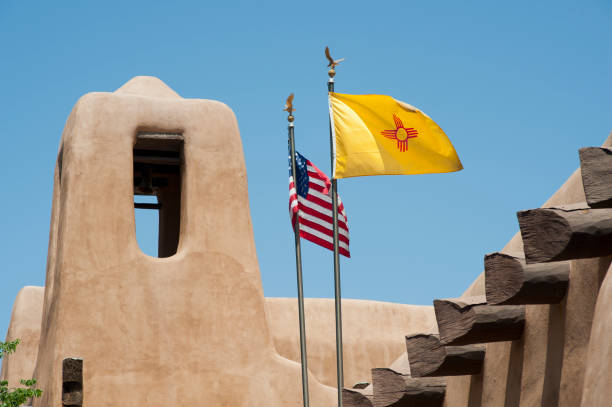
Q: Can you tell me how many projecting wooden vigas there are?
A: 7